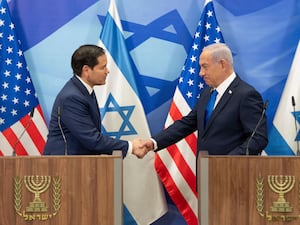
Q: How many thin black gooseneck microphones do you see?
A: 4